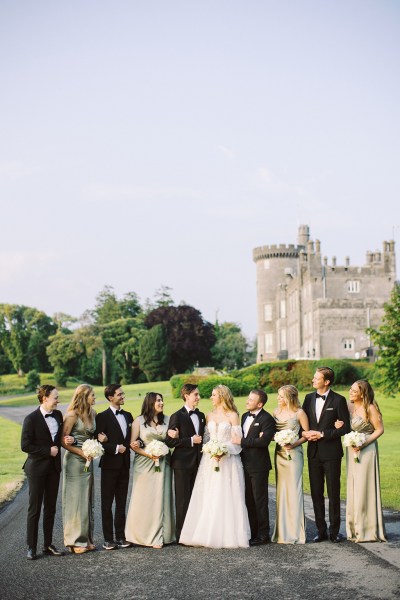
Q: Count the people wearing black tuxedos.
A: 5